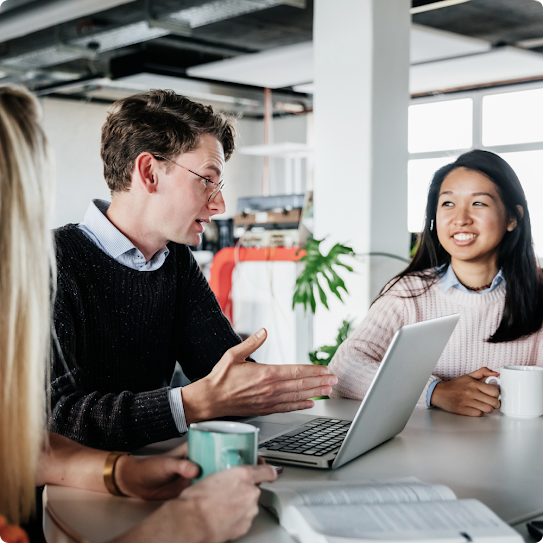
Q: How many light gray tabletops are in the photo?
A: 1